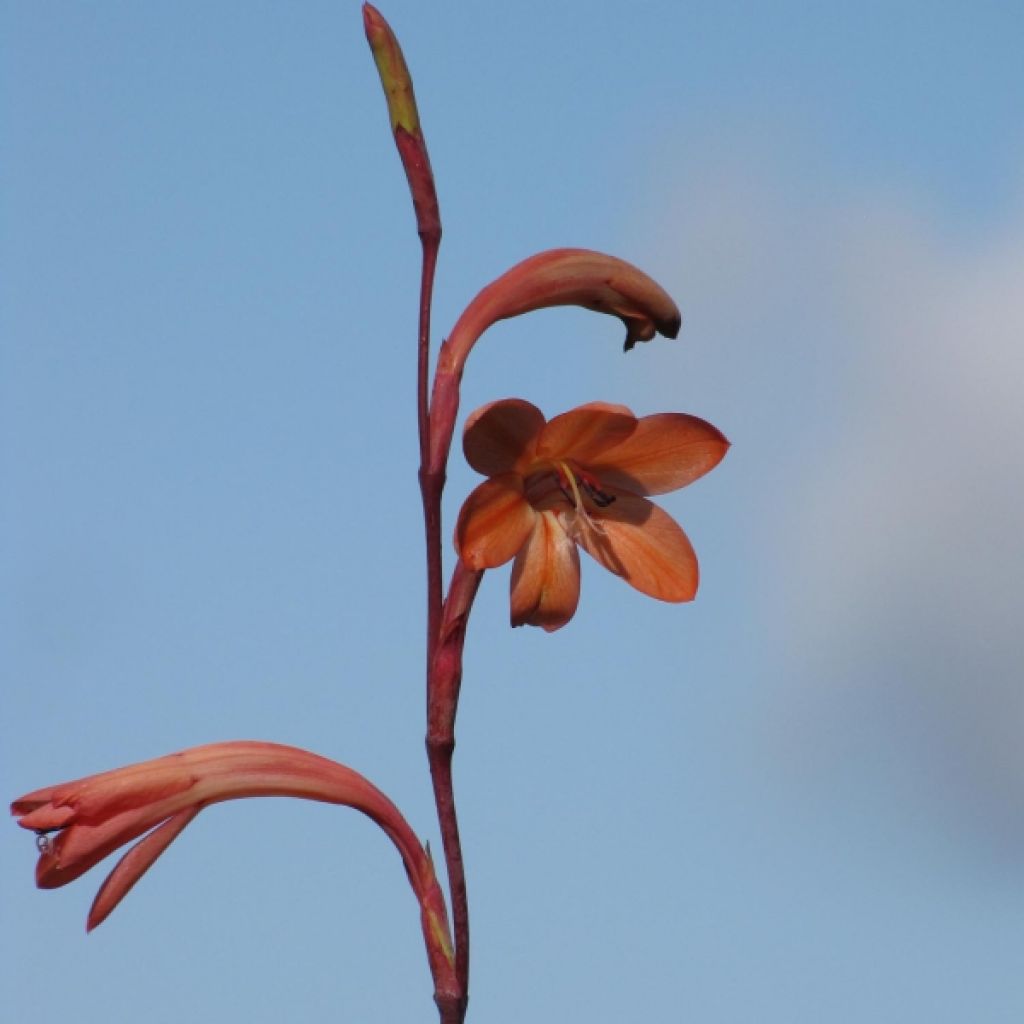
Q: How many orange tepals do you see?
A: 6